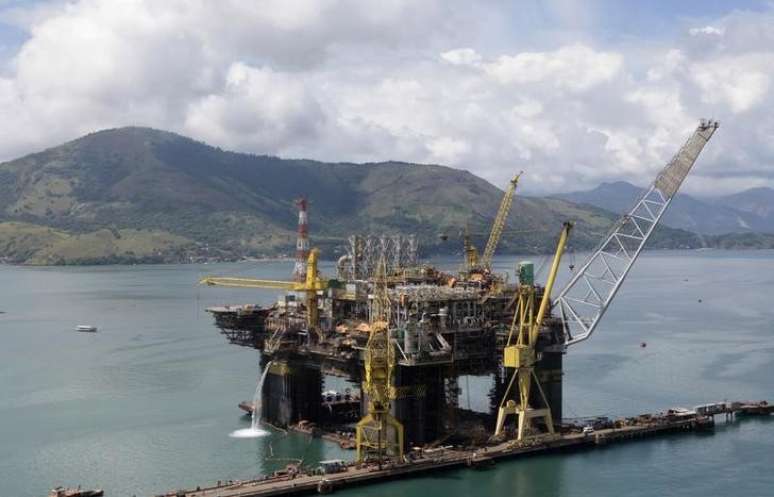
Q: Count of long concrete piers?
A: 1